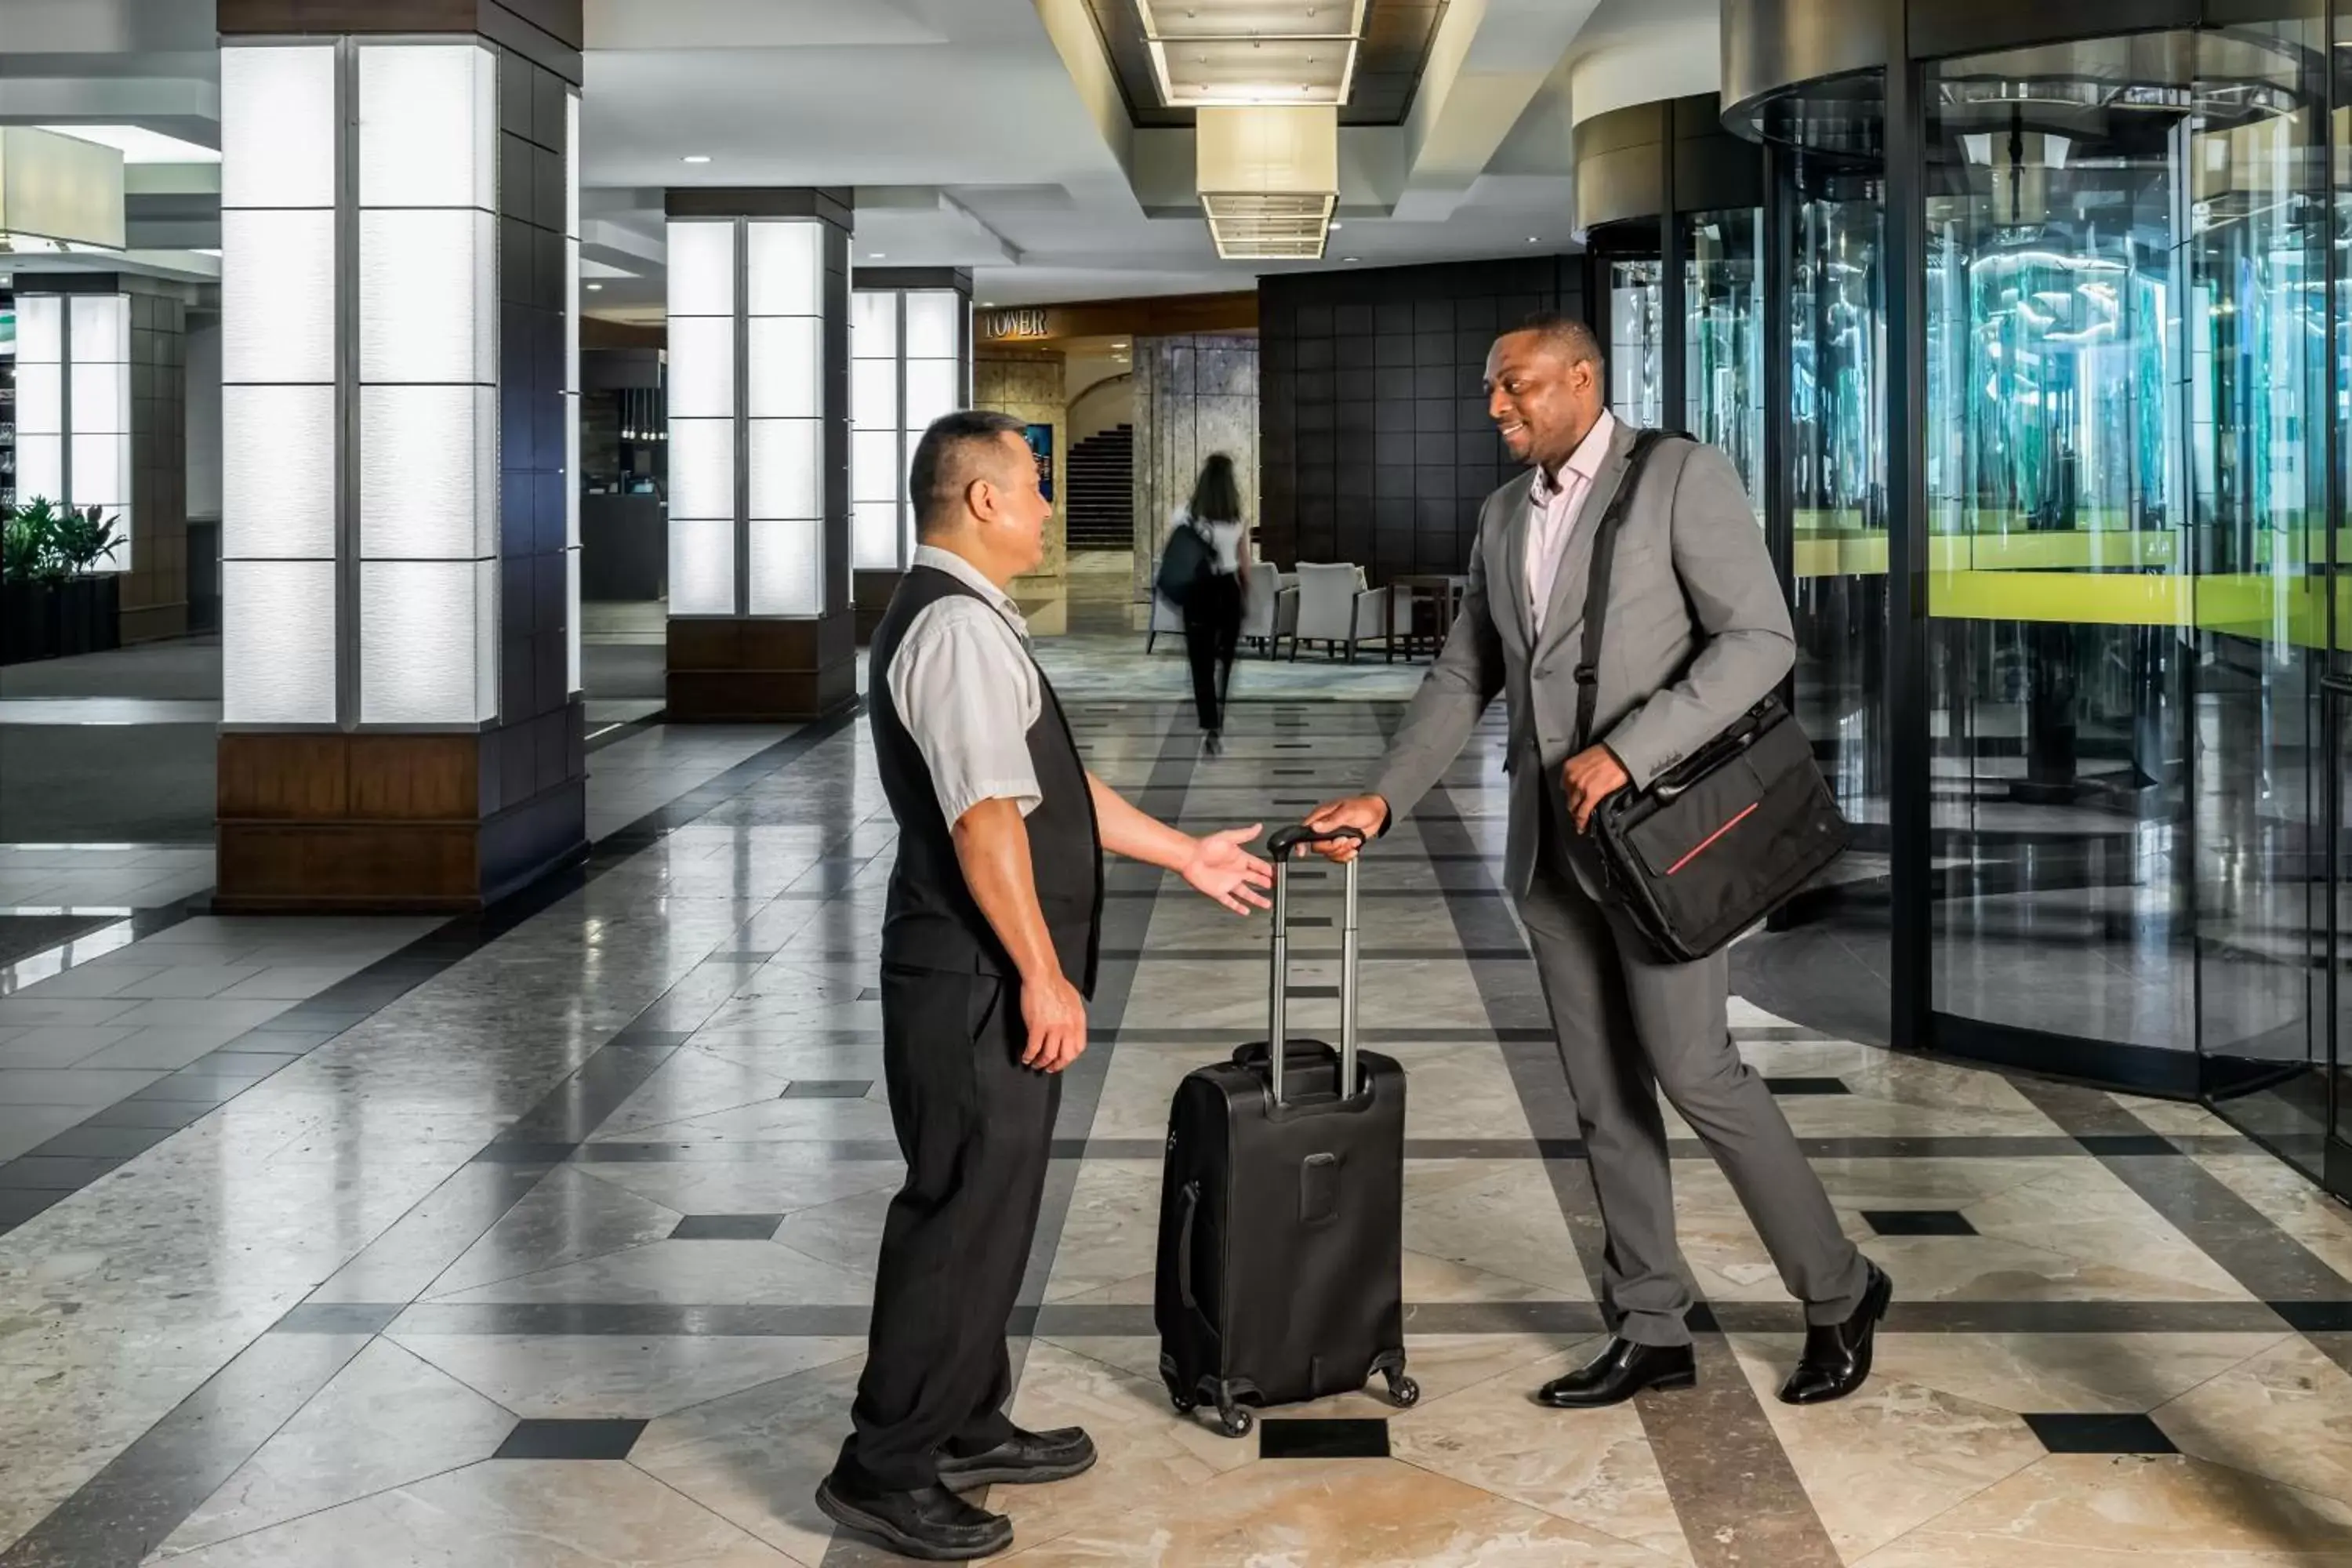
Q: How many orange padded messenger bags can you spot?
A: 0